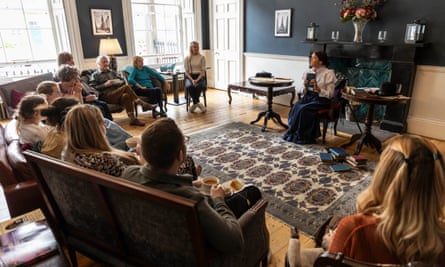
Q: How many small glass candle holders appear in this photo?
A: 2